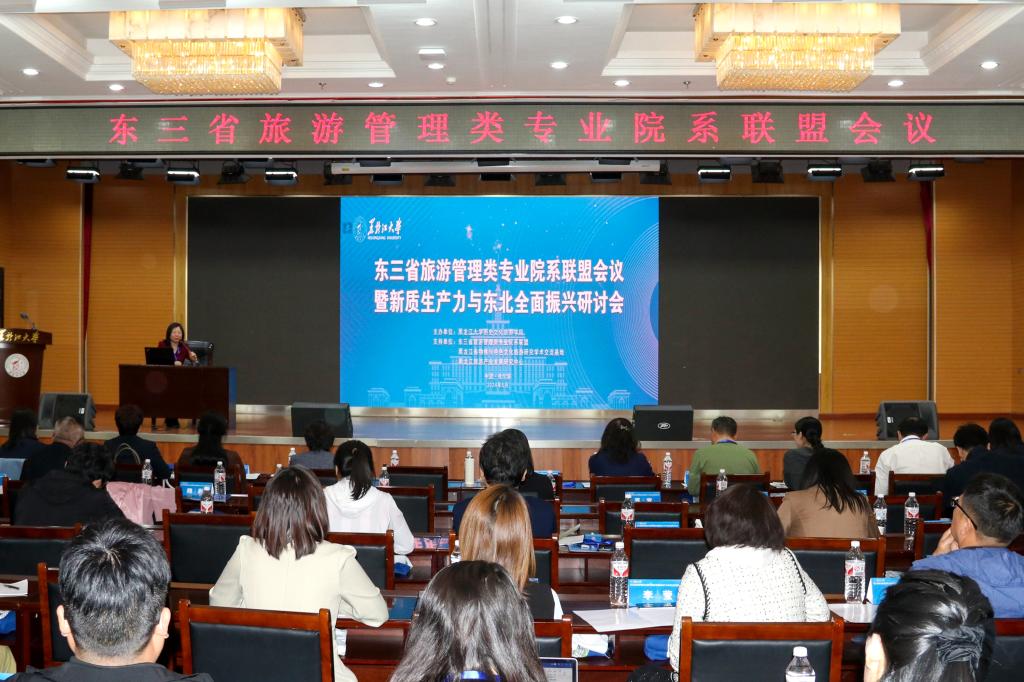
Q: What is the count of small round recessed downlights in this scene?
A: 10